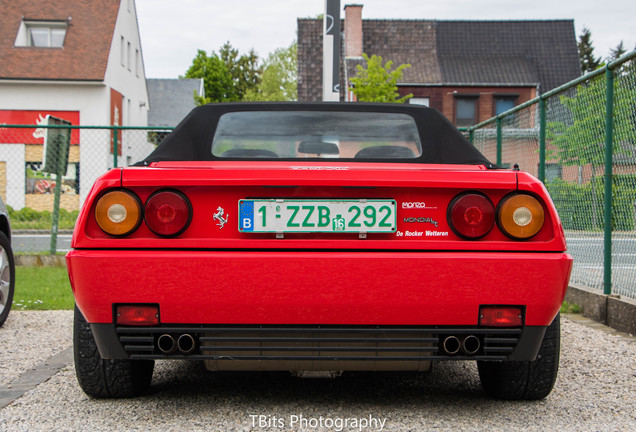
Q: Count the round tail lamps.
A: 4